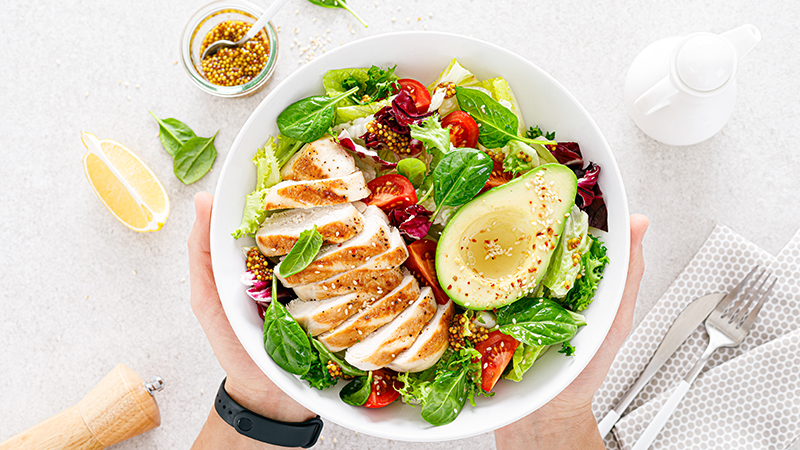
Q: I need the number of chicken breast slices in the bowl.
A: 9